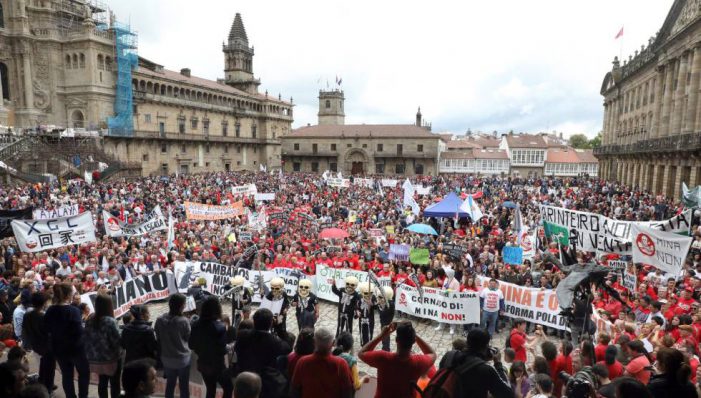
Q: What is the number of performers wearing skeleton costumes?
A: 6